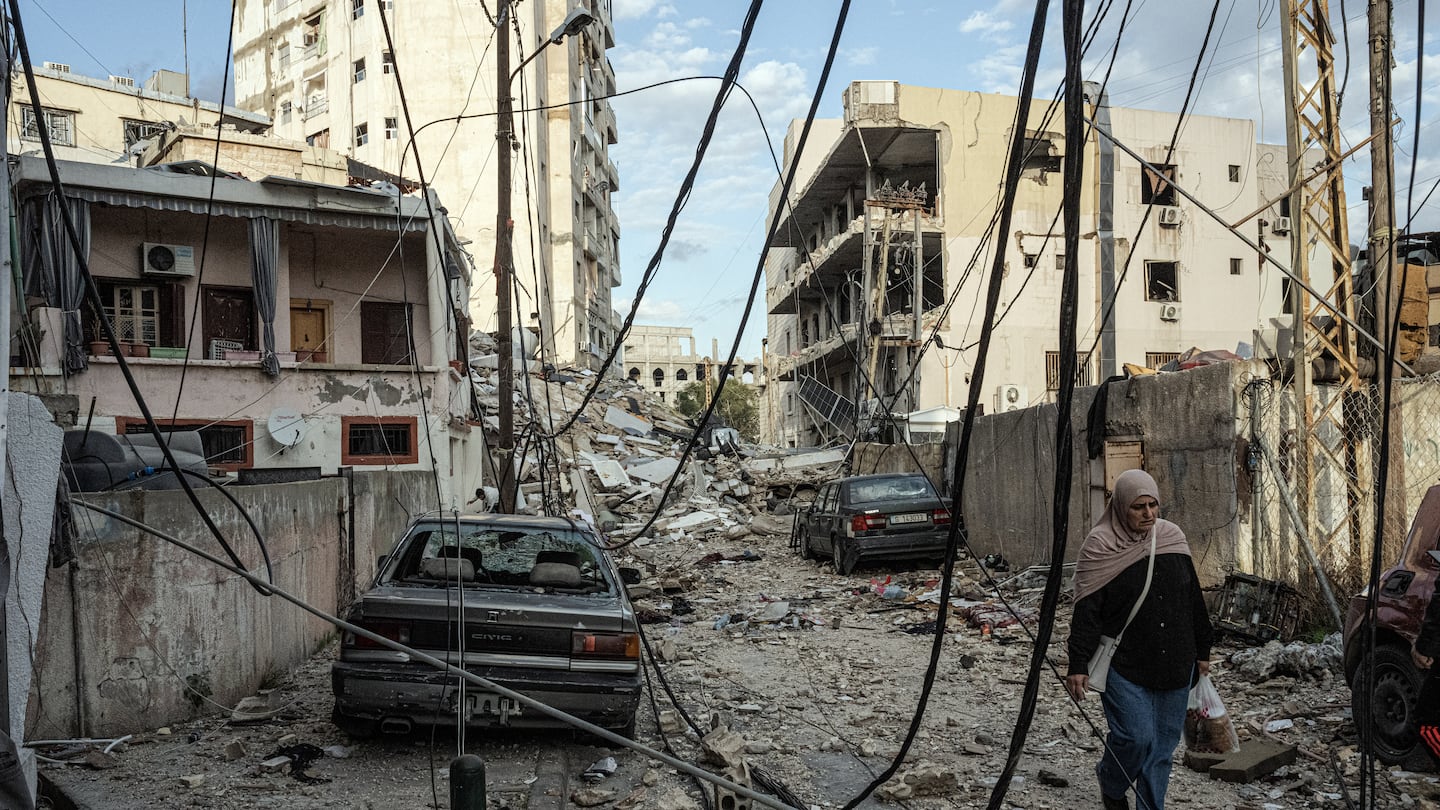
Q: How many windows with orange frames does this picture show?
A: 2